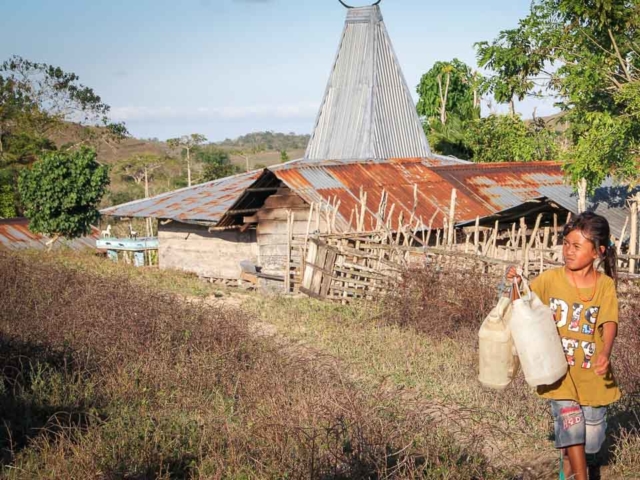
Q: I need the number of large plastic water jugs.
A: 2